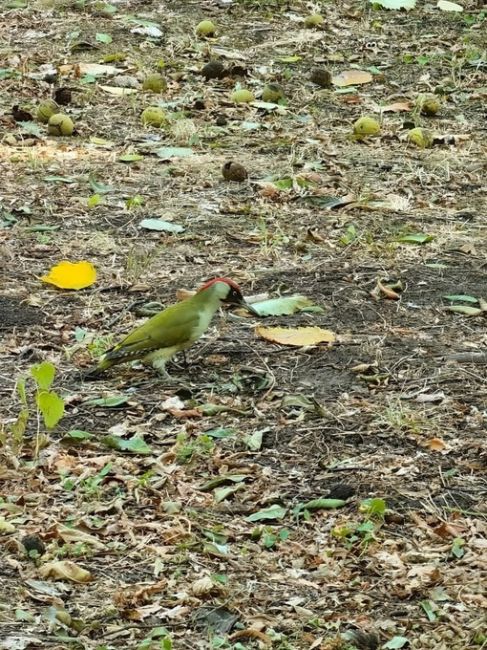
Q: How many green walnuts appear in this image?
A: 11